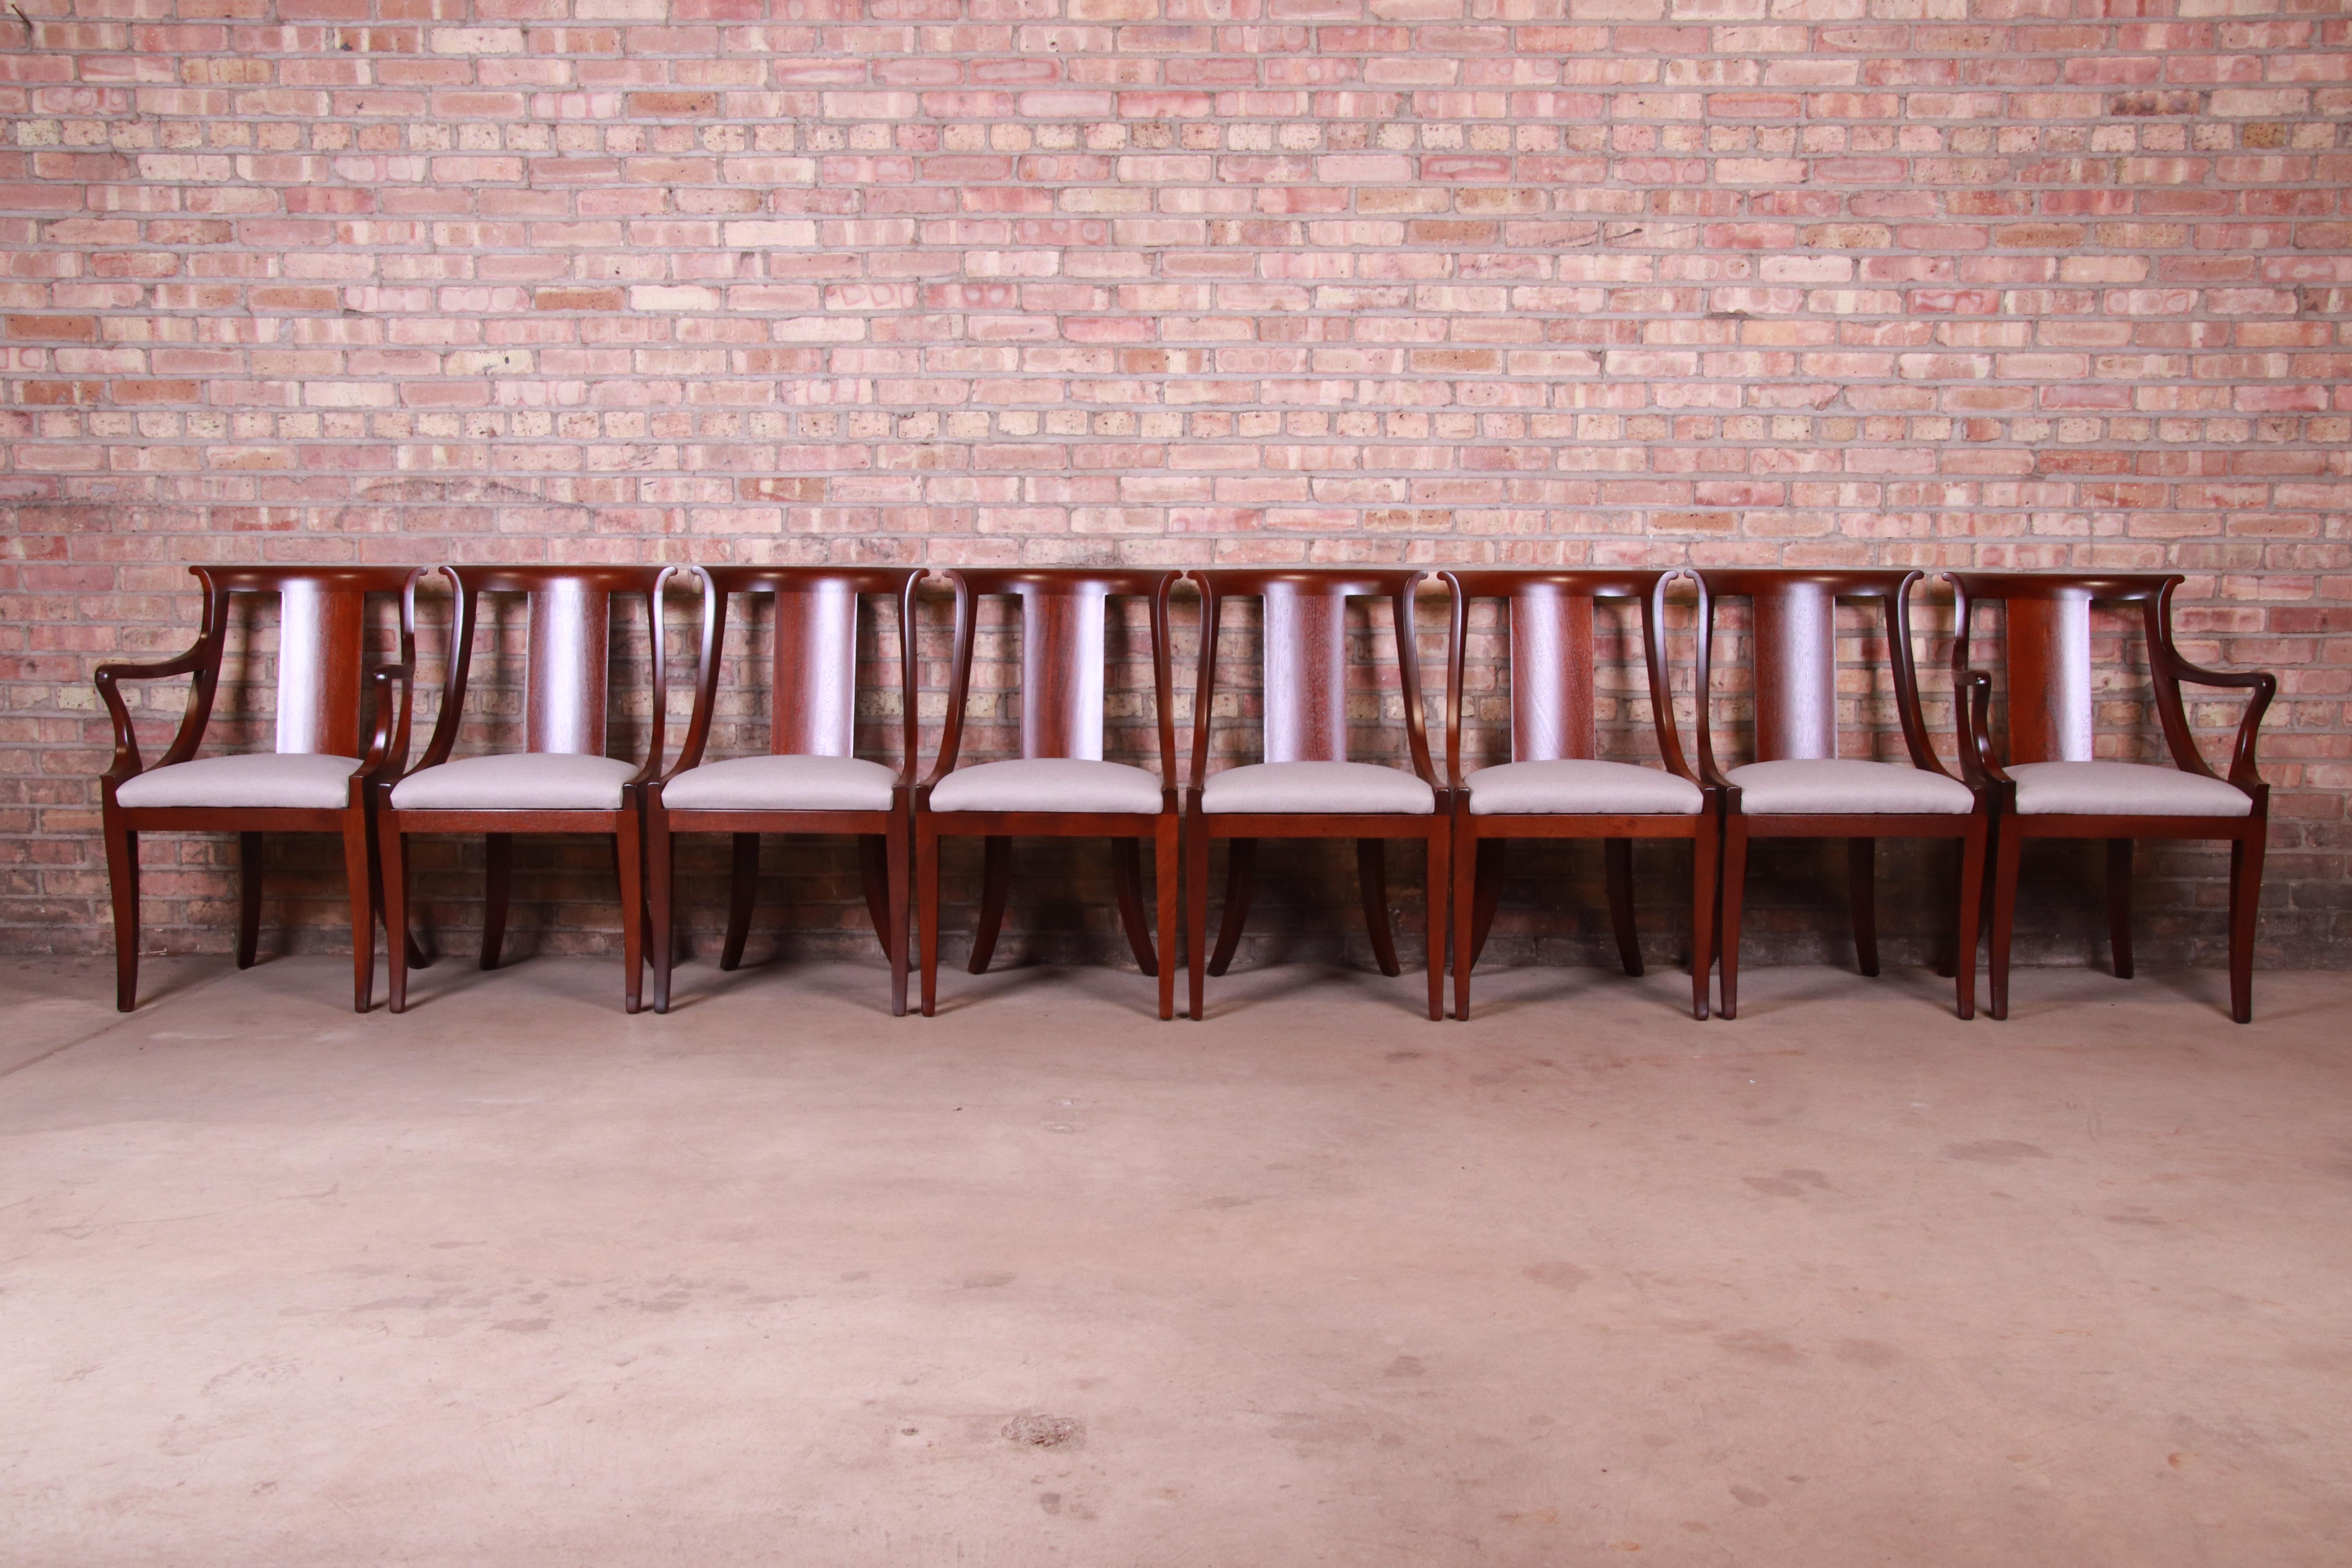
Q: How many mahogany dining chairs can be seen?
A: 8